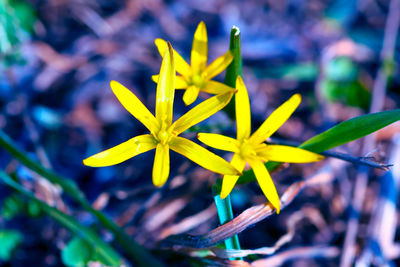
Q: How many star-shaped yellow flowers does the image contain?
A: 3